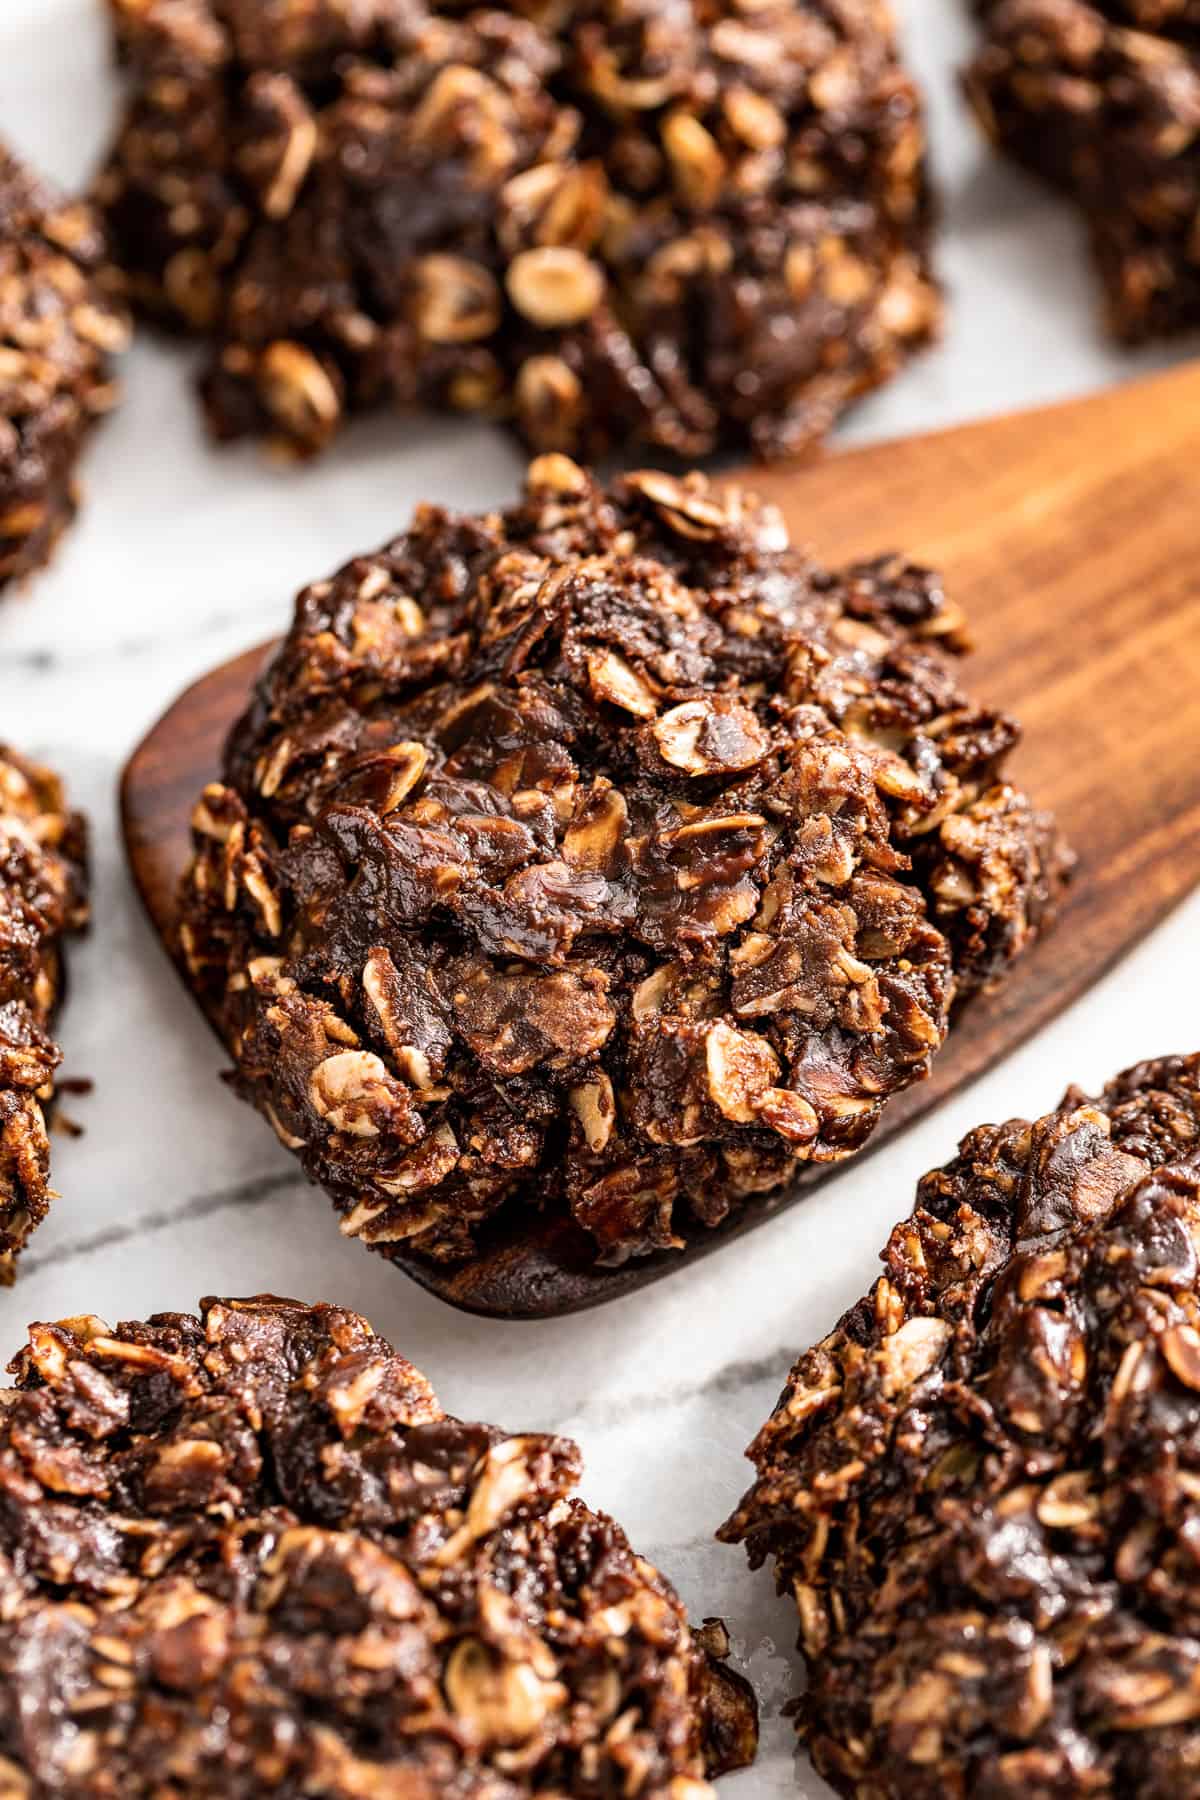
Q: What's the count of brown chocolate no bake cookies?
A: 7